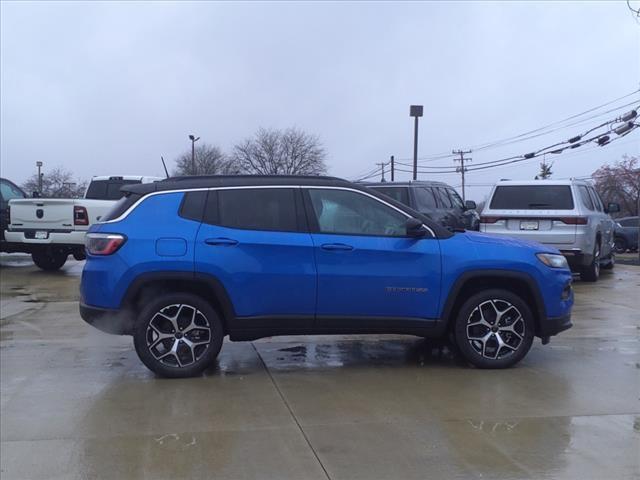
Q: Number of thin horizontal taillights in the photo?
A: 2